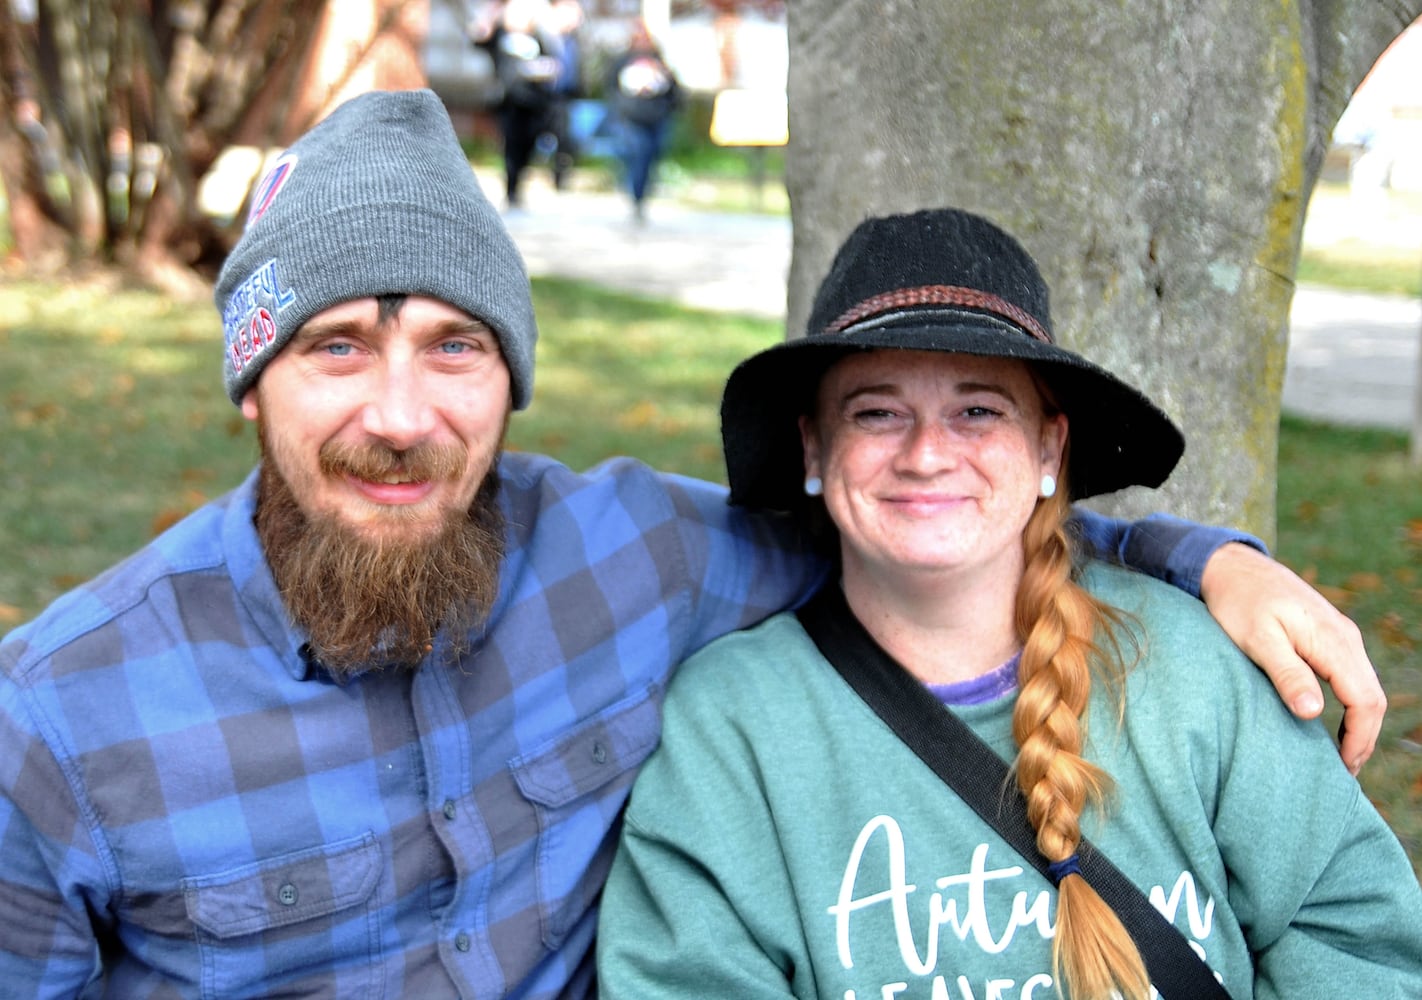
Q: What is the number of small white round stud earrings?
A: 2